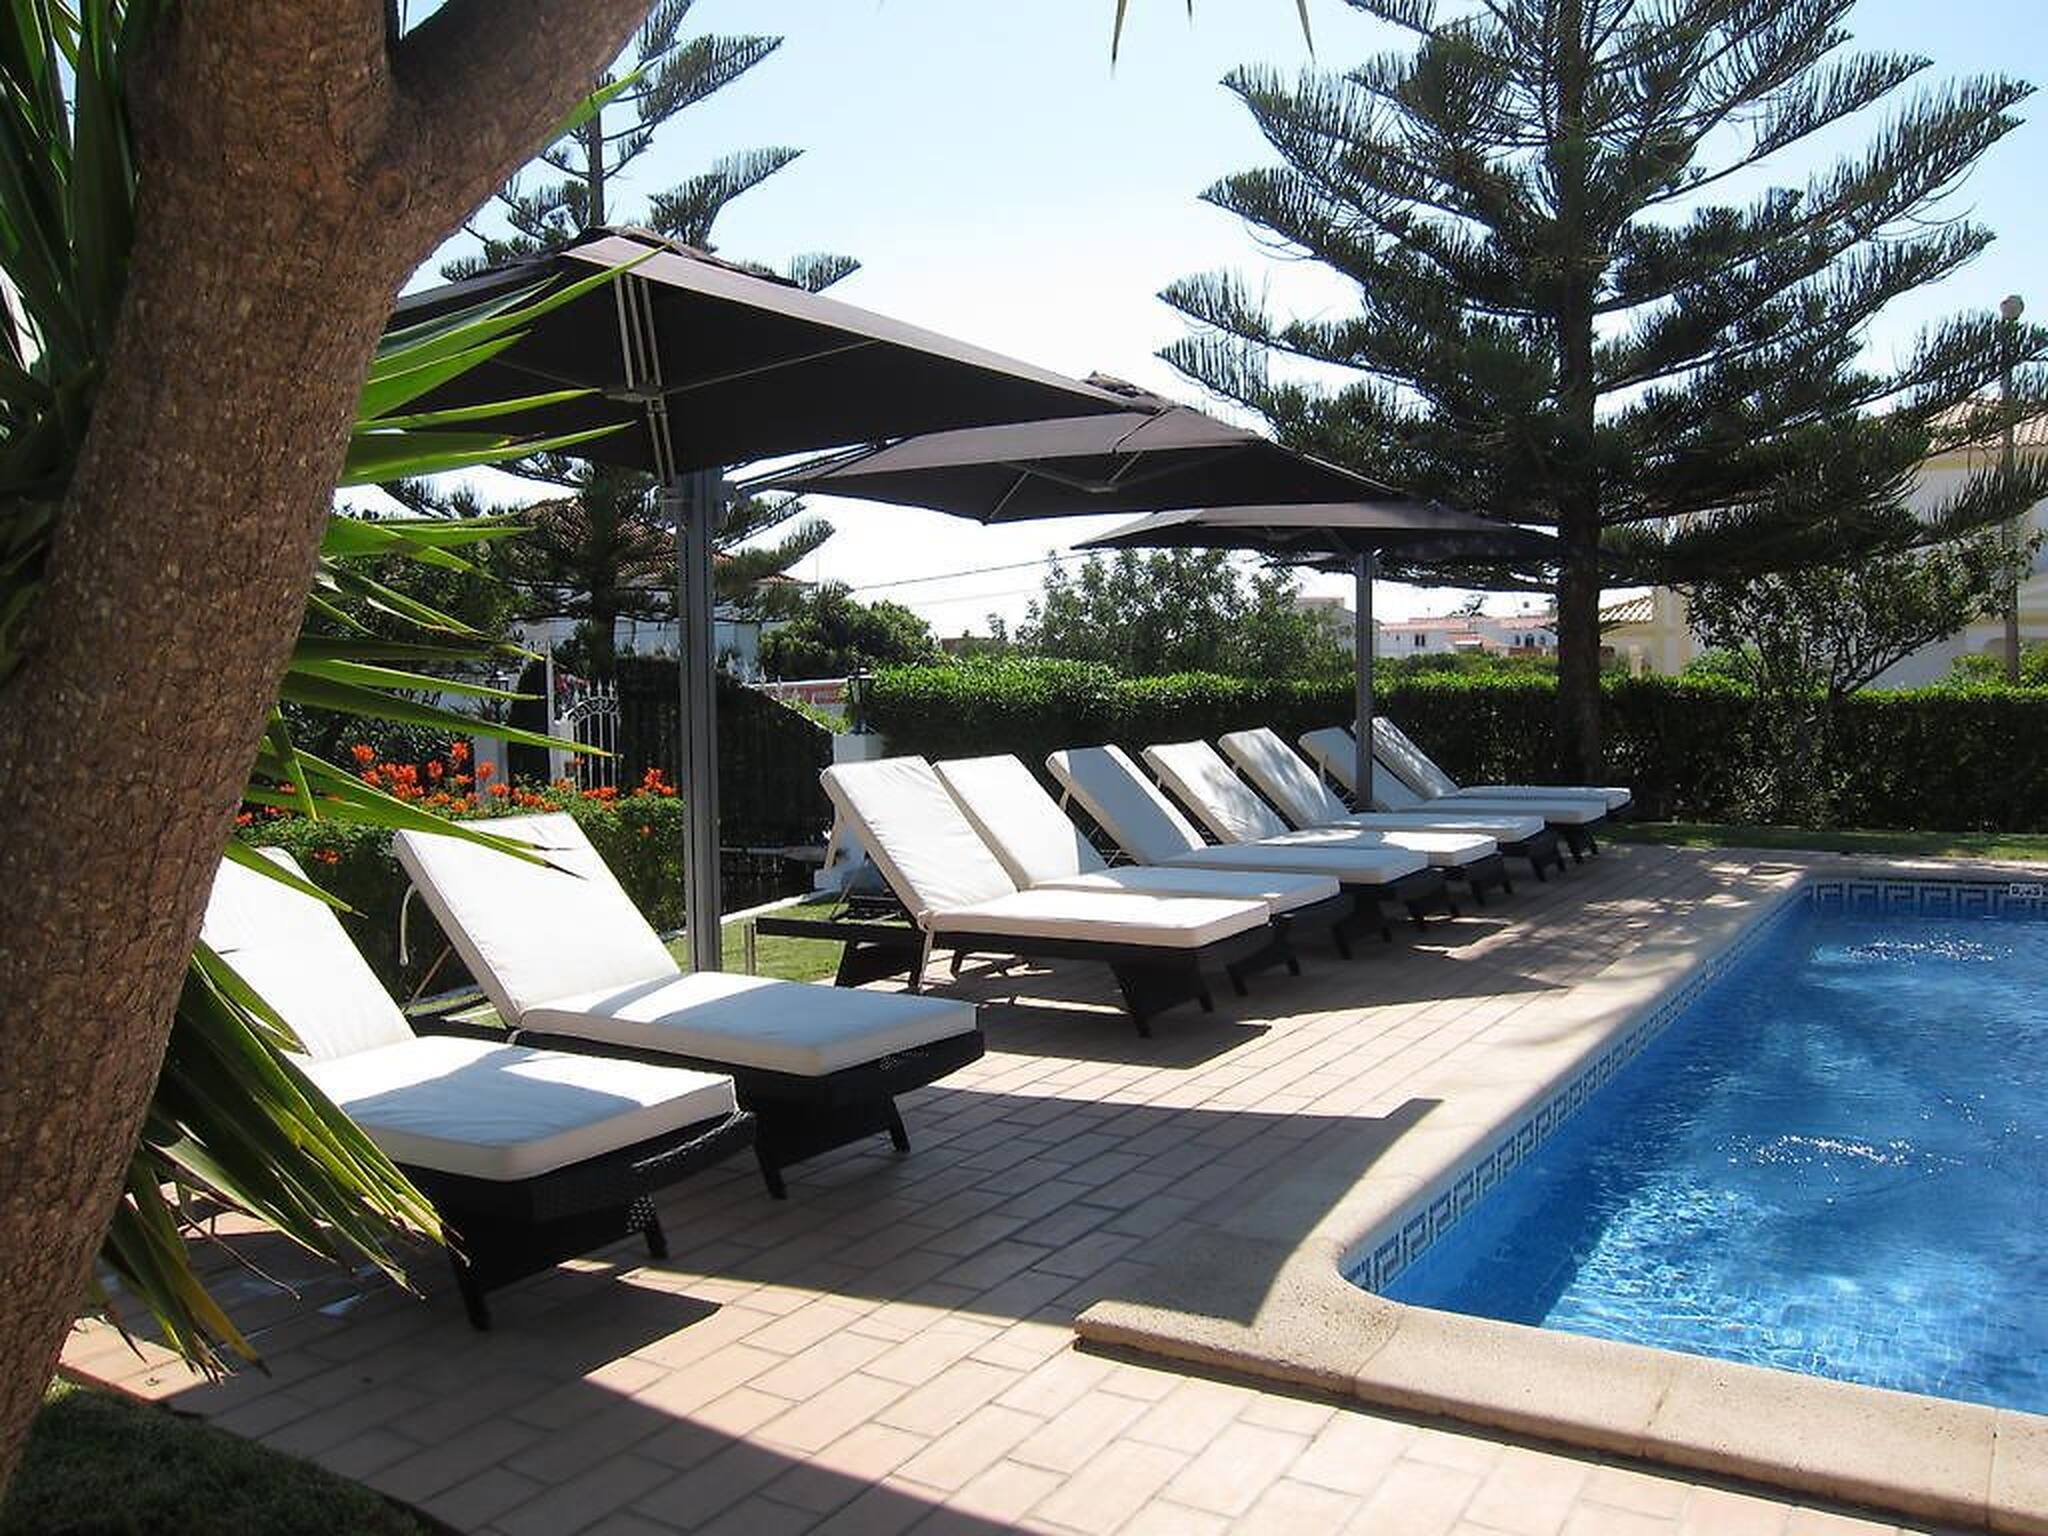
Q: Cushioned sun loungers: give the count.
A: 9